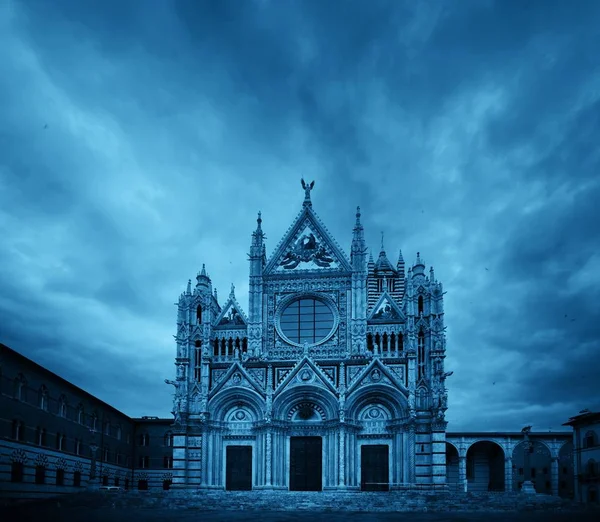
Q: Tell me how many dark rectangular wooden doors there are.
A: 3